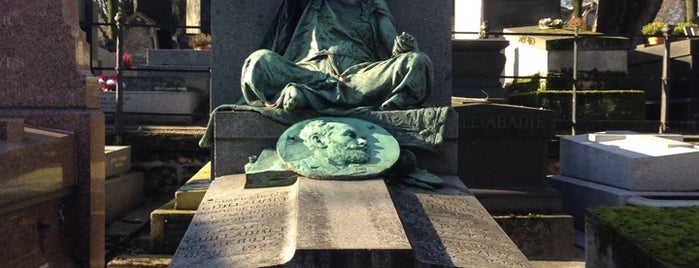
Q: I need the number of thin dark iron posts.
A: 3